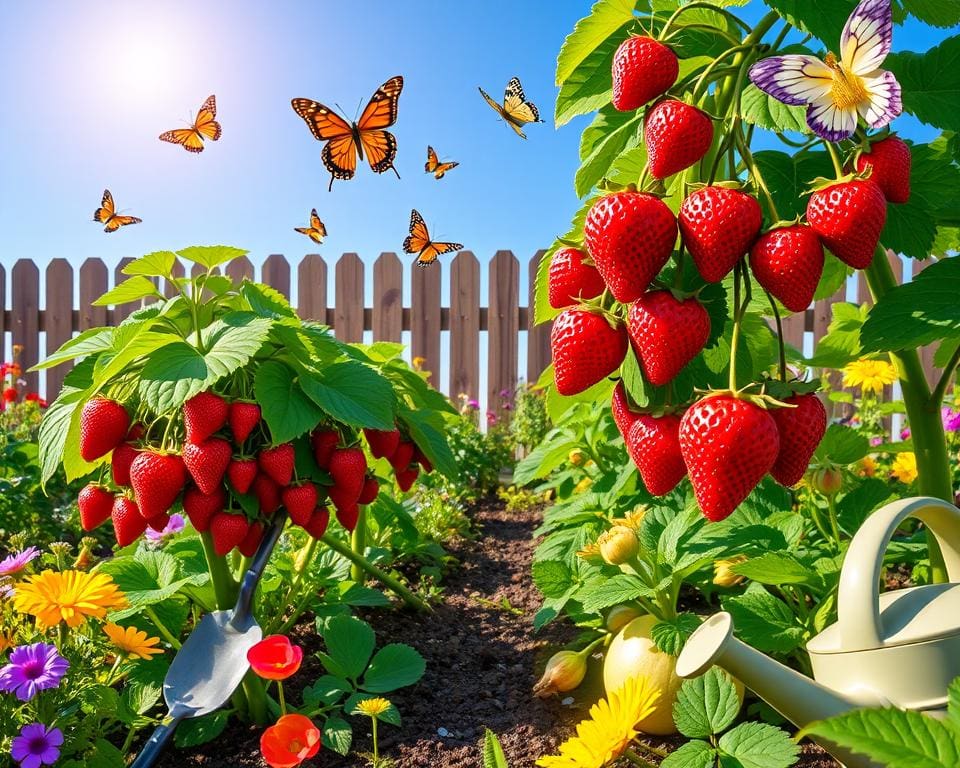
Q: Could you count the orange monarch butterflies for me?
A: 6